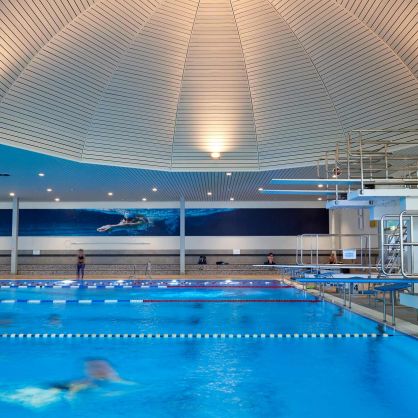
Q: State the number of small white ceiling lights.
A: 14